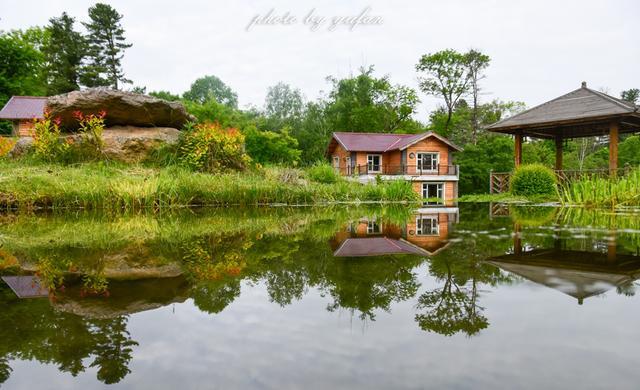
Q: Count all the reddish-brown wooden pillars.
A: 3